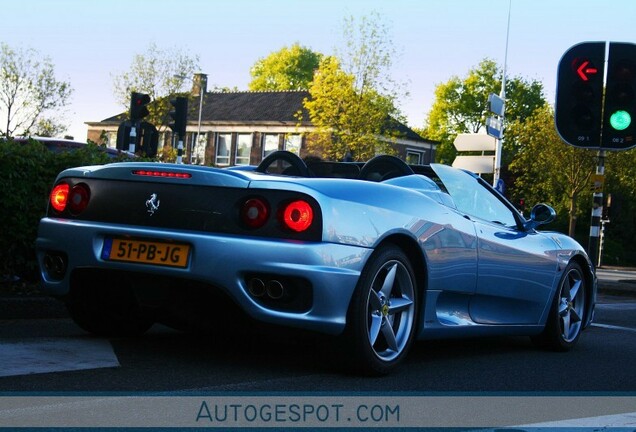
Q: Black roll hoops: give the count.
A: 2